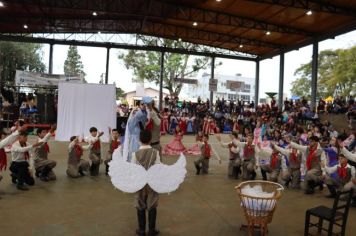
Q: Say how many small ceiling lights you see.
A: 10